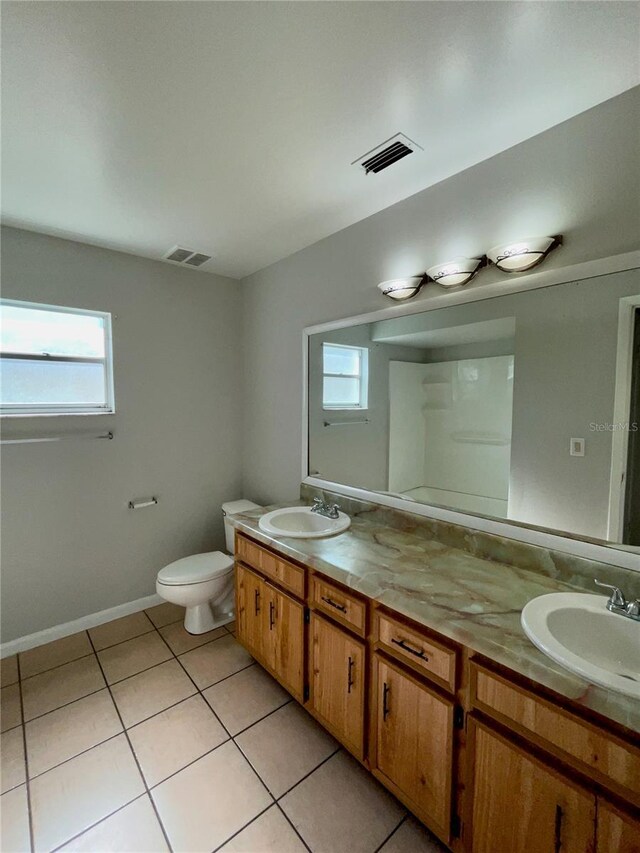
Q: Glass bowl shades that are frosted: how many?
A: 3